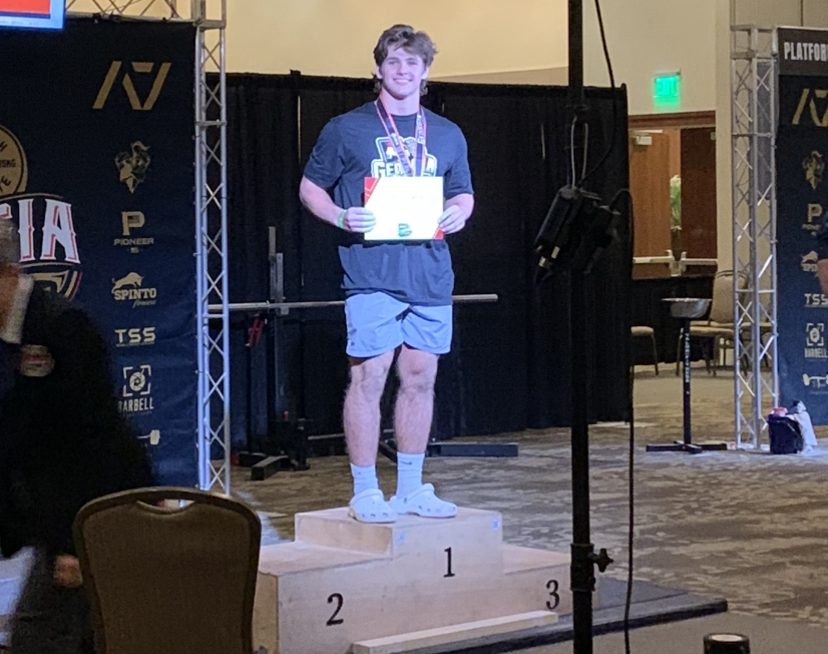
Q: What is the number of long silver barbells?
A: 1